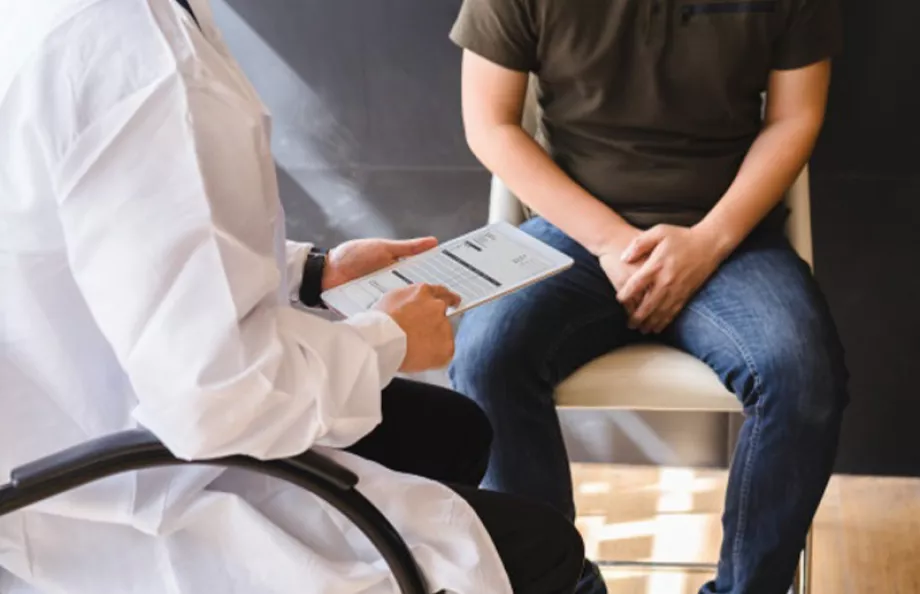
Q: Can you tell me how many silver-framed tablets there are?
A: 1